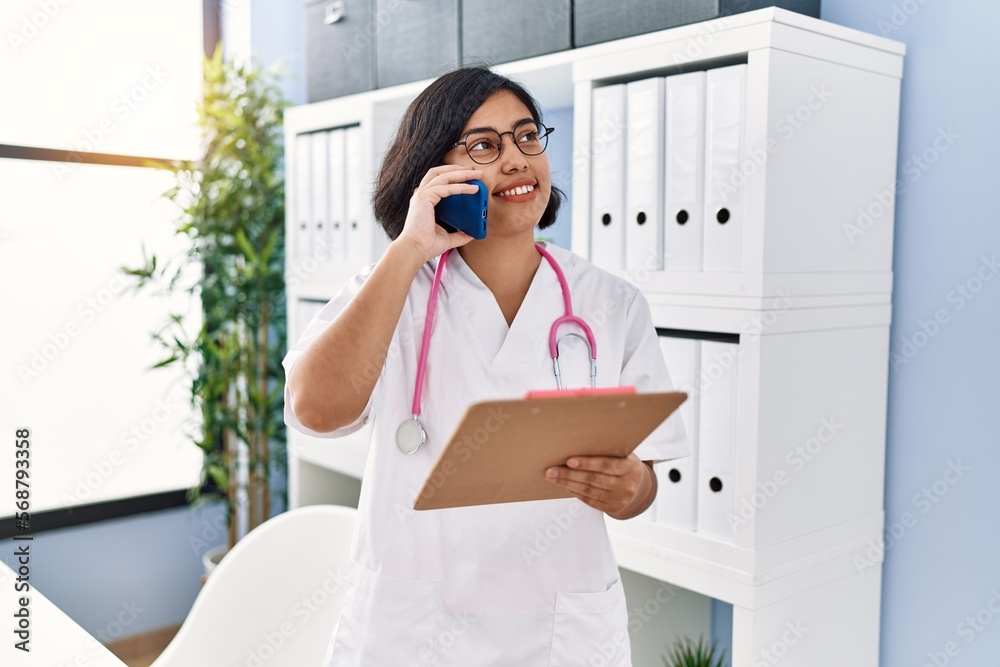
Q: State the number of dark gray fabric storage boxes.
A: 4